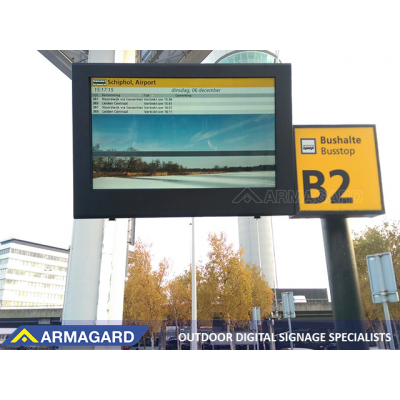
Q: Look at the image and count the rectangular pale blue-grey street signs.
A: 3